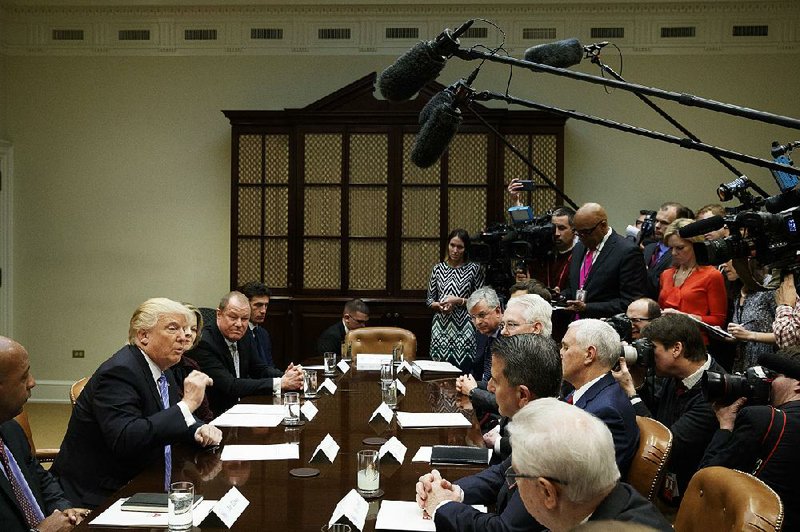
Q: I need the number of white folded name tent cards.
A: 10